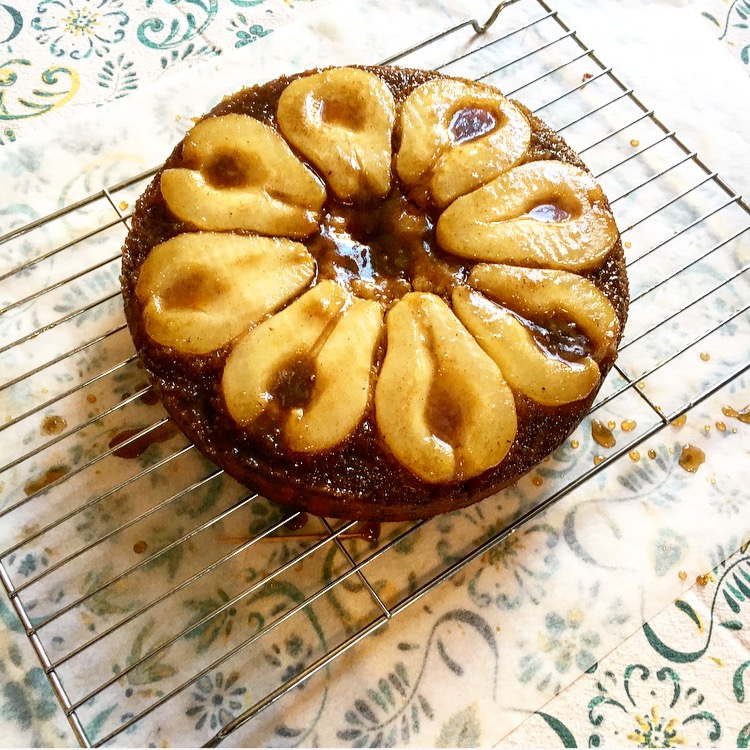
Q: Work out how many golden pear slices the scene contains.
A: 8